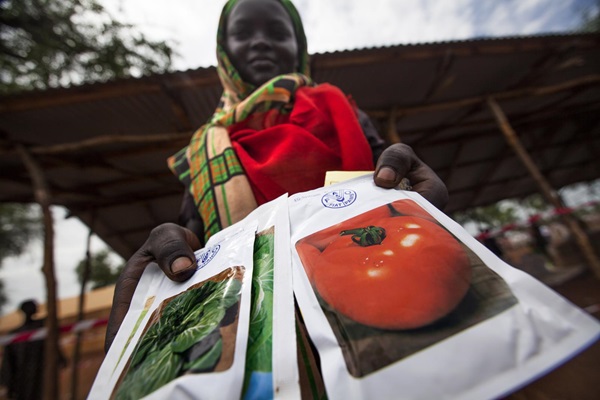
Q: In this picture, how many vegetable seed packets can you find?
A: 3